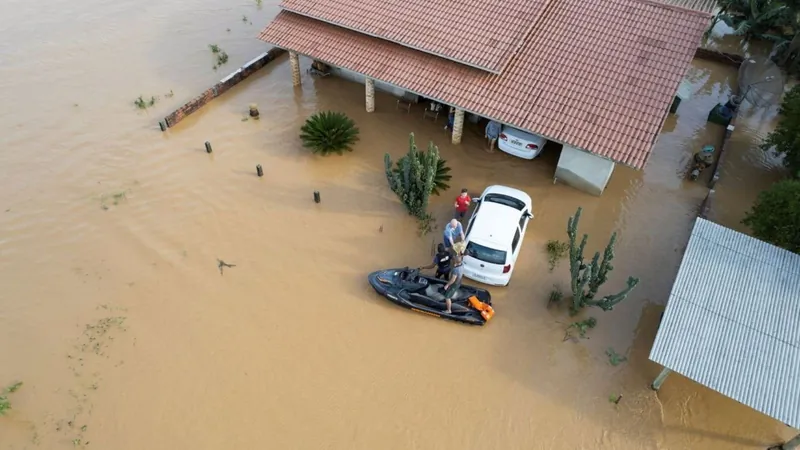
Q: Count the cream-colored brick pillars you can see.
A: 3